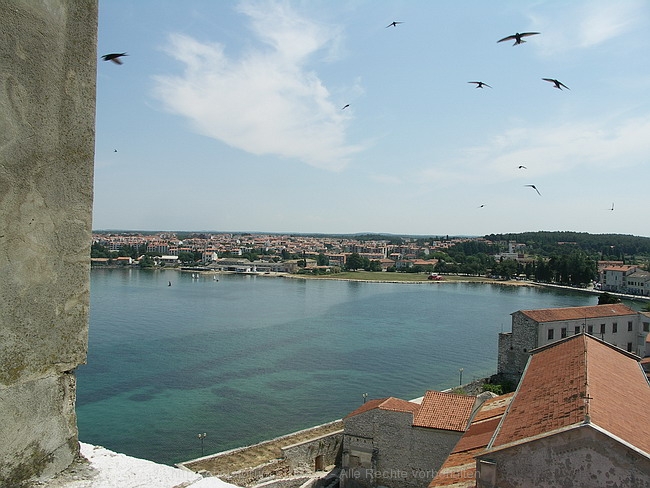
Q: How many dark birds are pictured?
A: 11